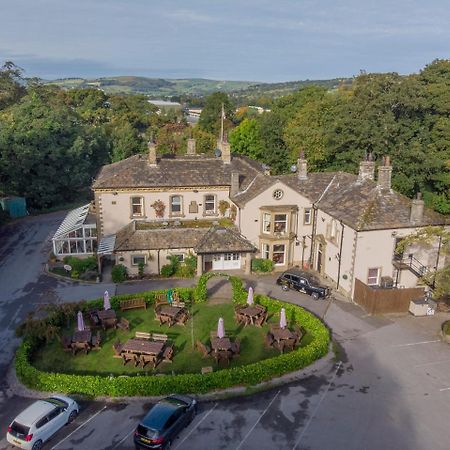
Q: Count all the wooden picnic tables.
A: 7